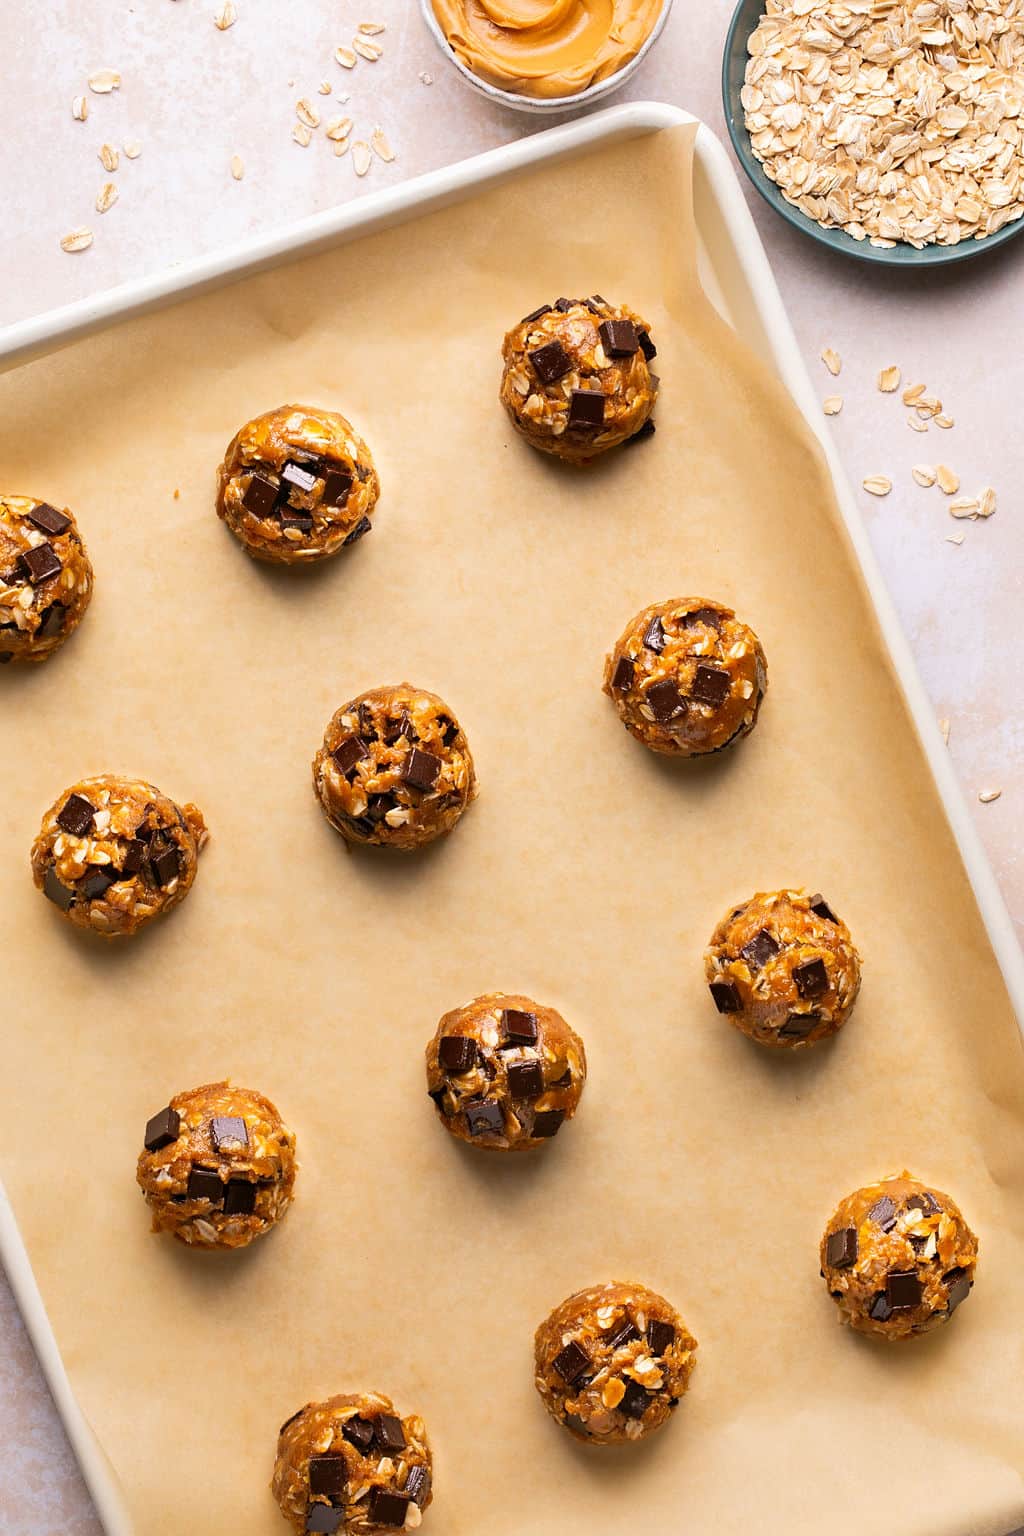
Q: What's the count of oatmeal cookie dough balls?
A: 12